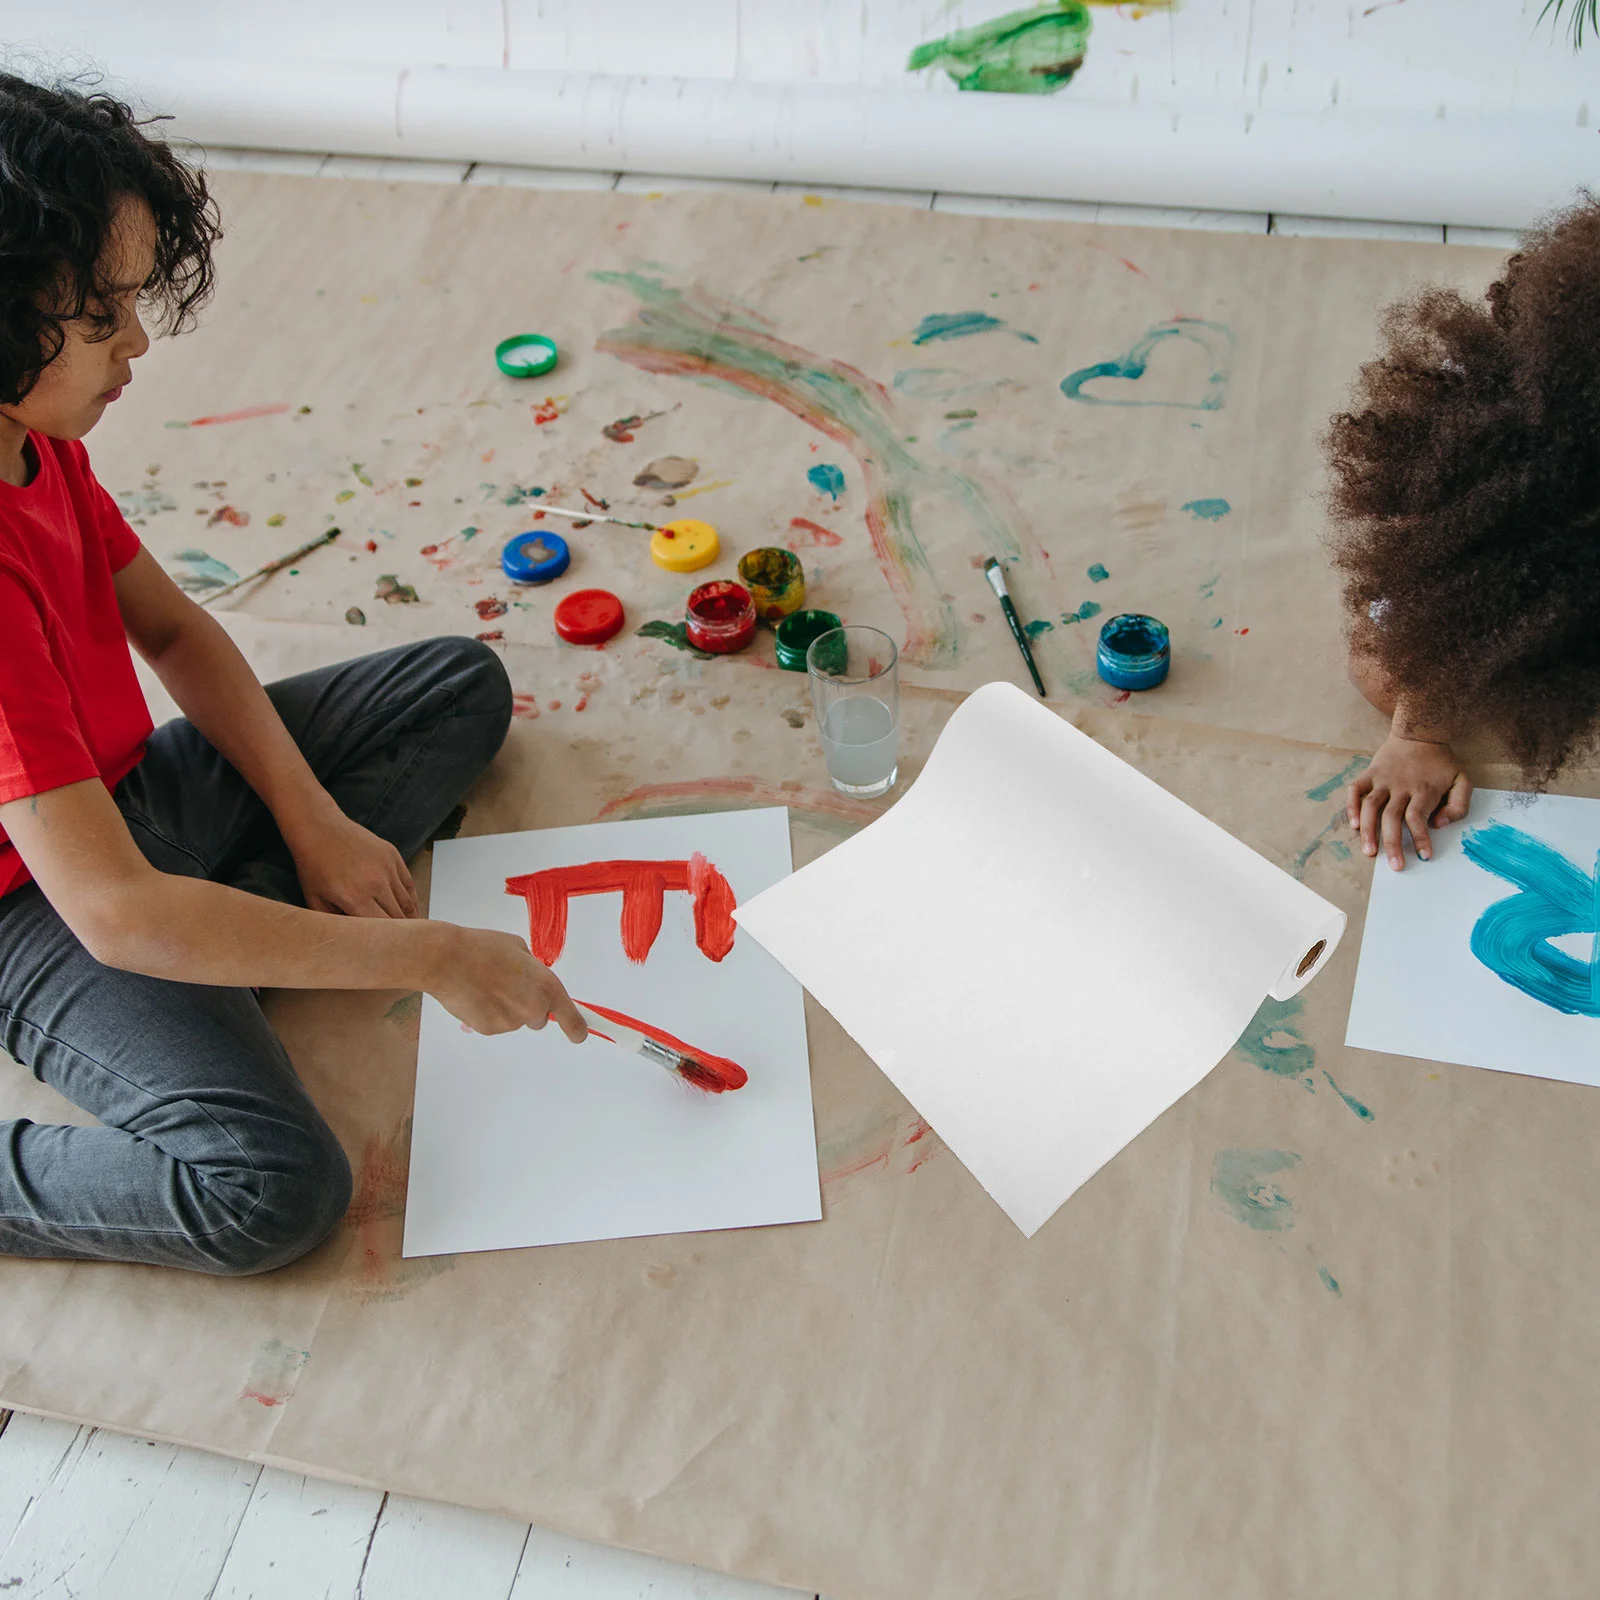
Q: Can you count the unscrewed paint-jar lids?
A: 4